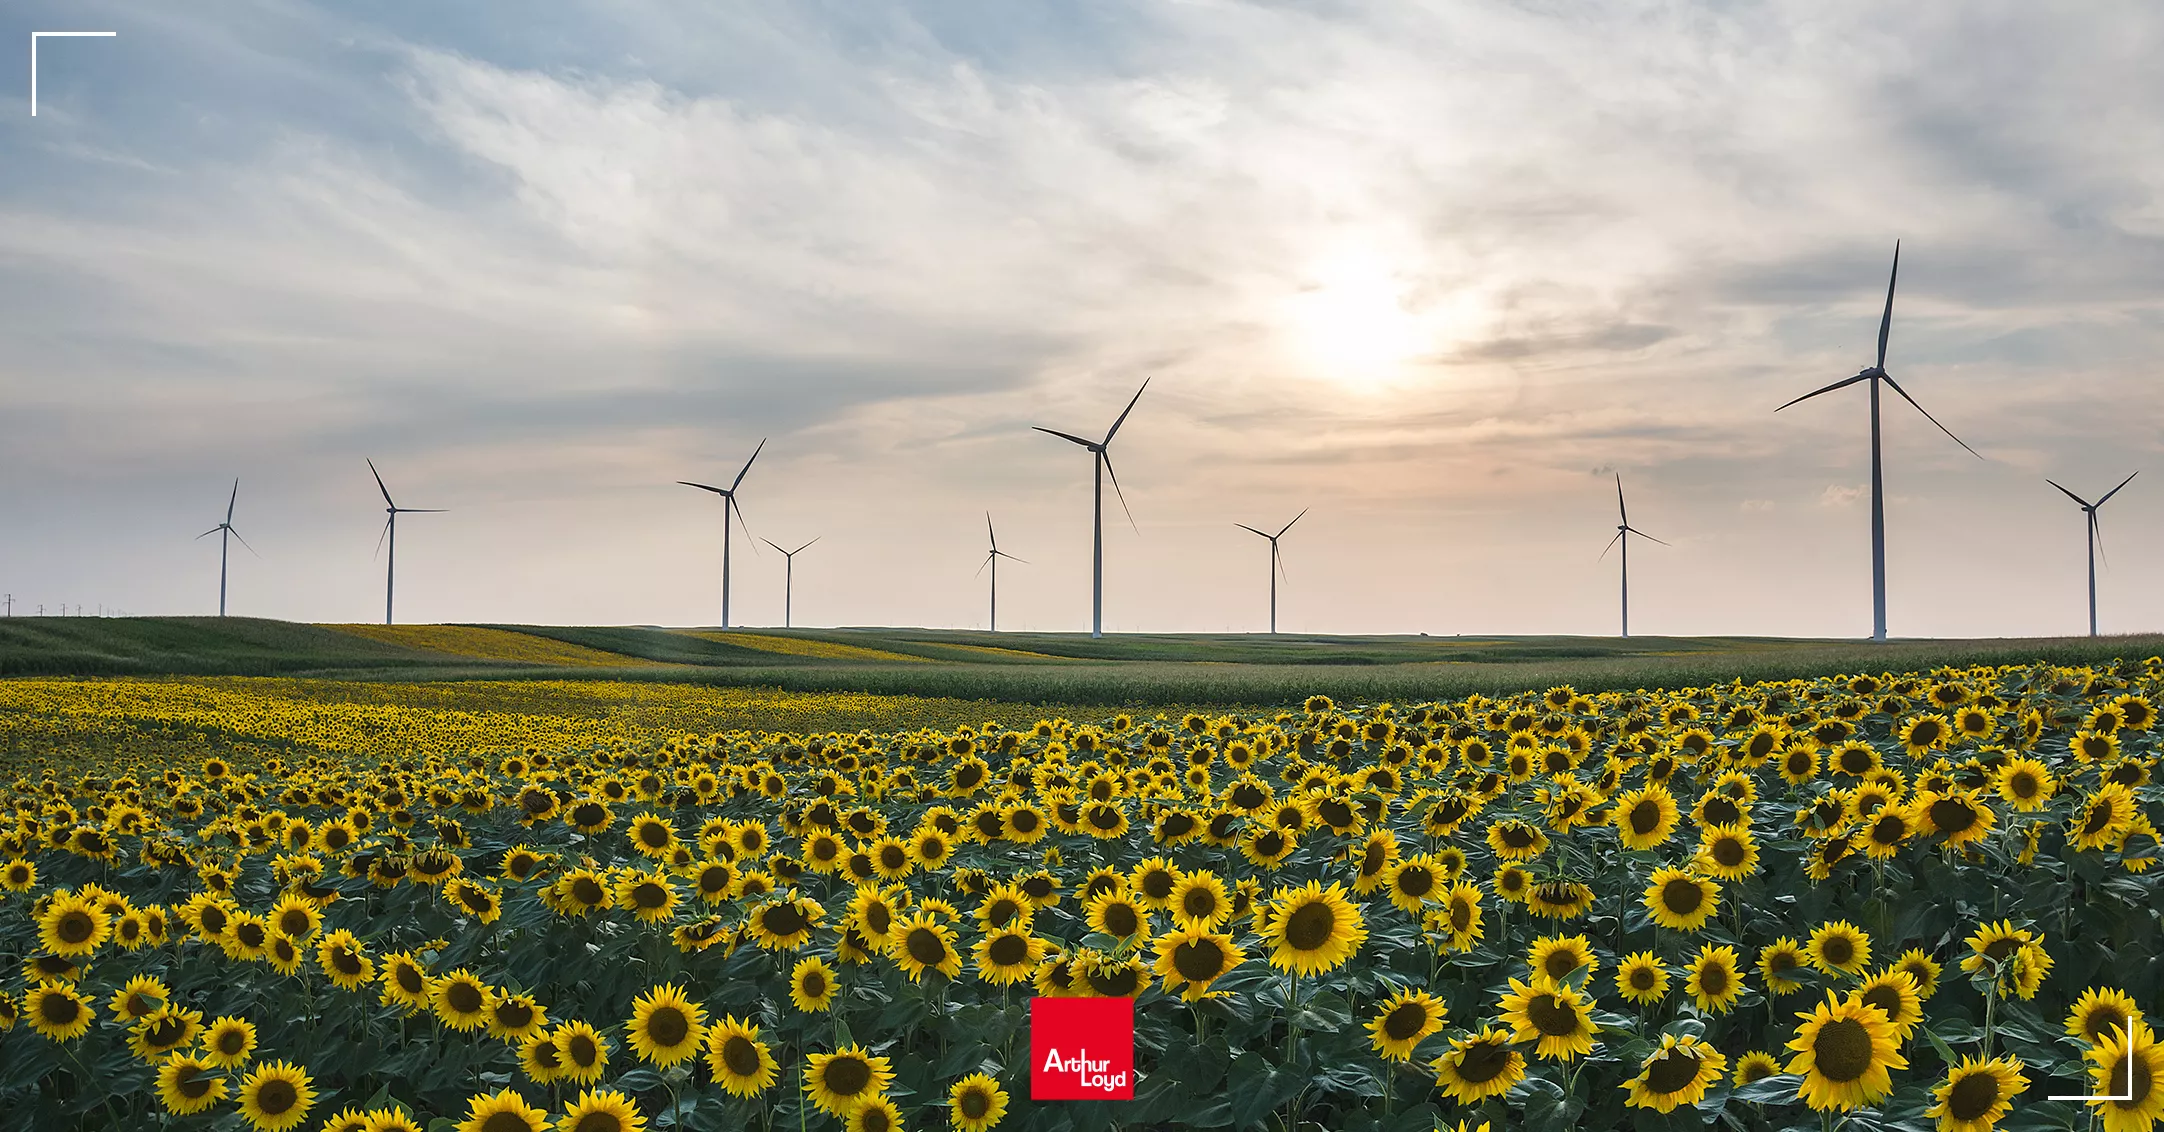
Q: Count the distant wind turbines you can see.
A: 10